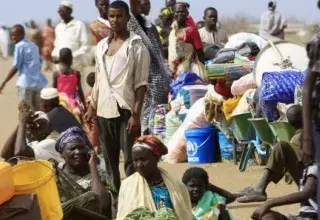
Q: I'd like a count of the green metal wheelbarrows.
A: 3